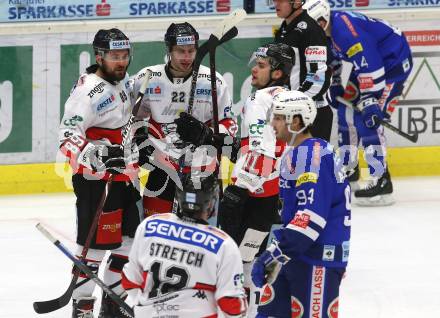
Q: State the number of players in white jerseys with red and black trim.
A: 4